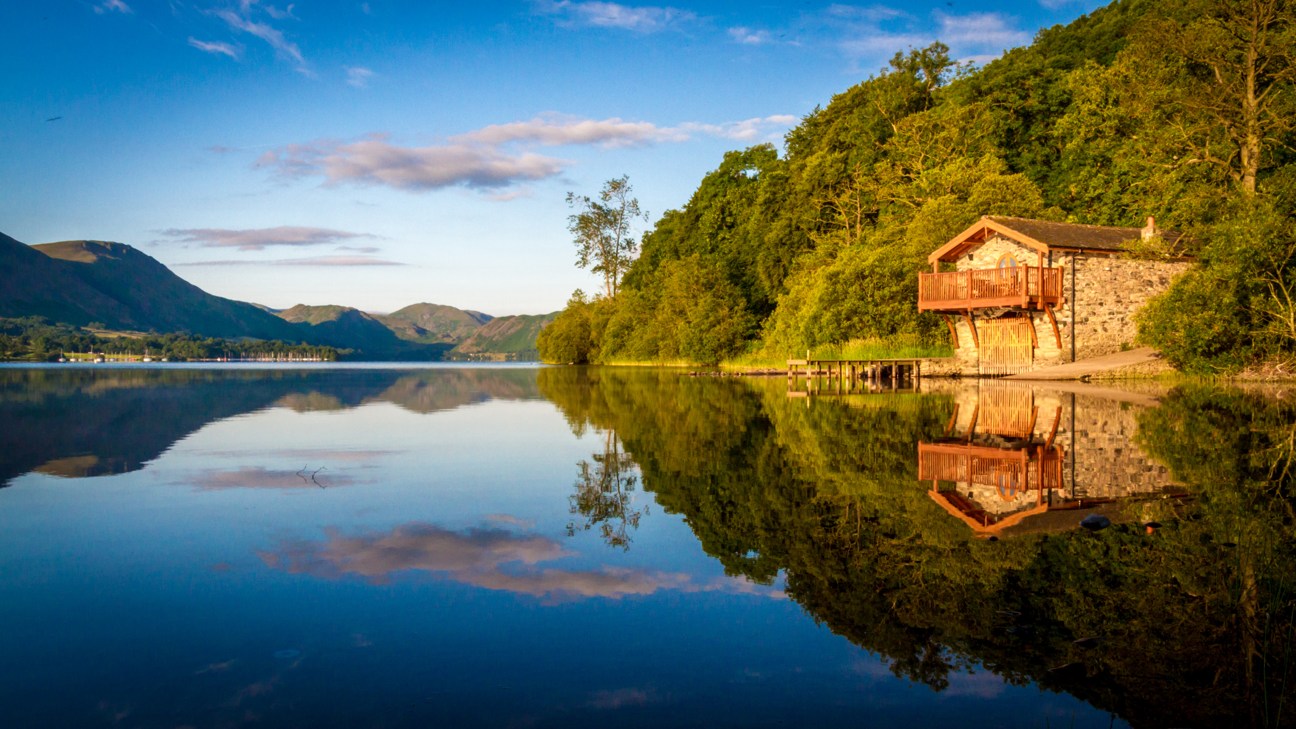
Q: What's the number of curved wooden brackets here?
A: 4